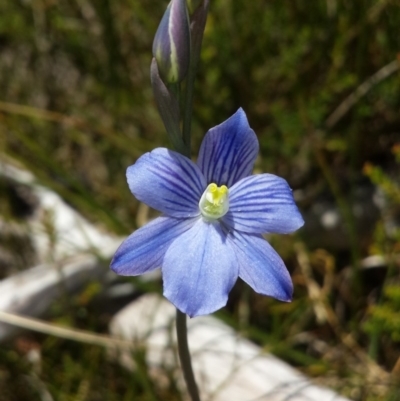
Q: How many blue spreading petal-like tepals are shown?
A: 6